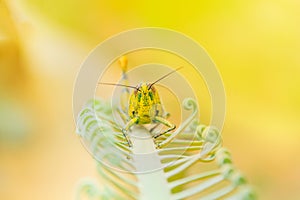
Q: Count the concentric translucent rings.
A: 2